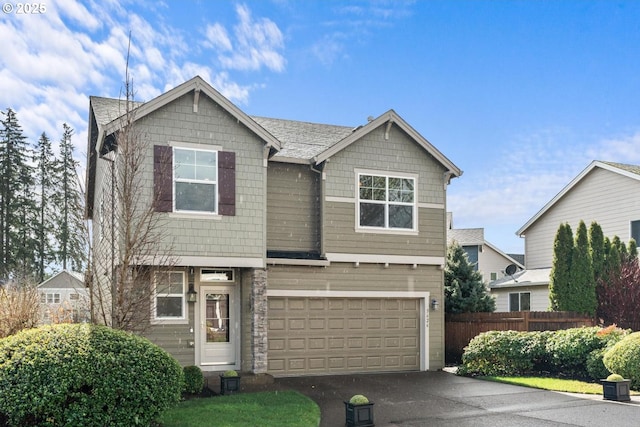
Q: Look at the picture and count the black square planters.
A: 3